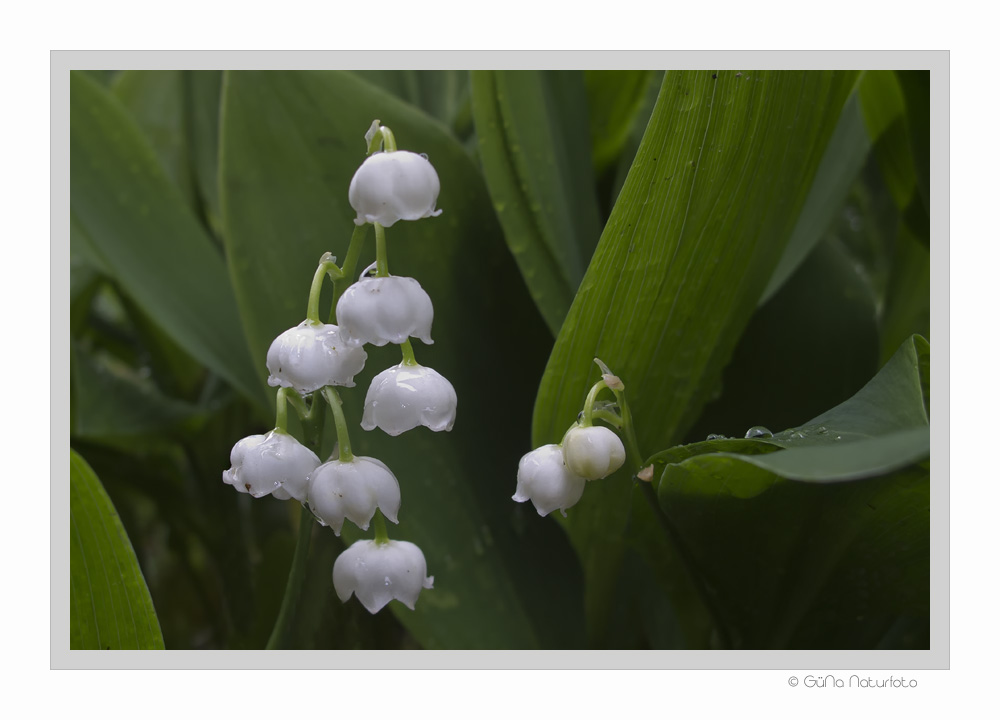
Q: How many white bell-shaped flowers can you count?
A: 9